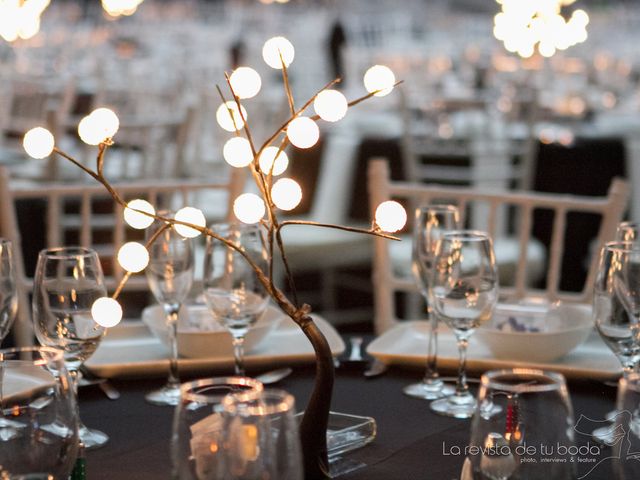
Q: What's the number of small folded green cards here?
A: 0